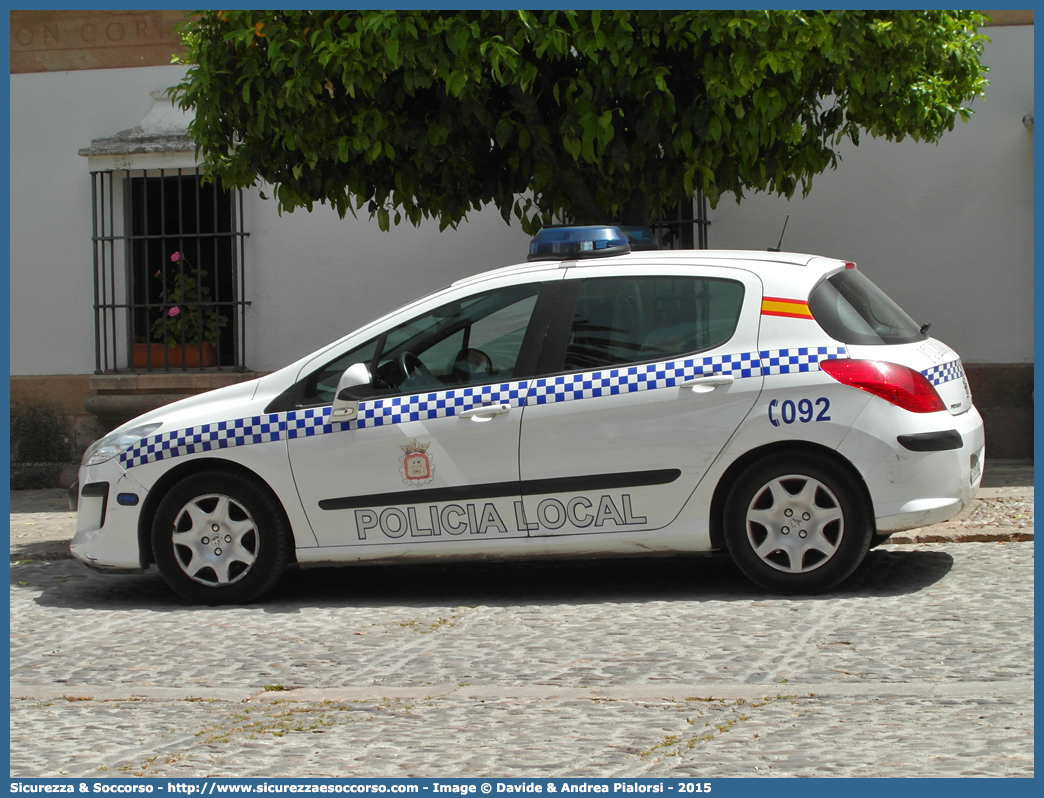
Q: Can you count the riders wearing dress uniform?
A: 0